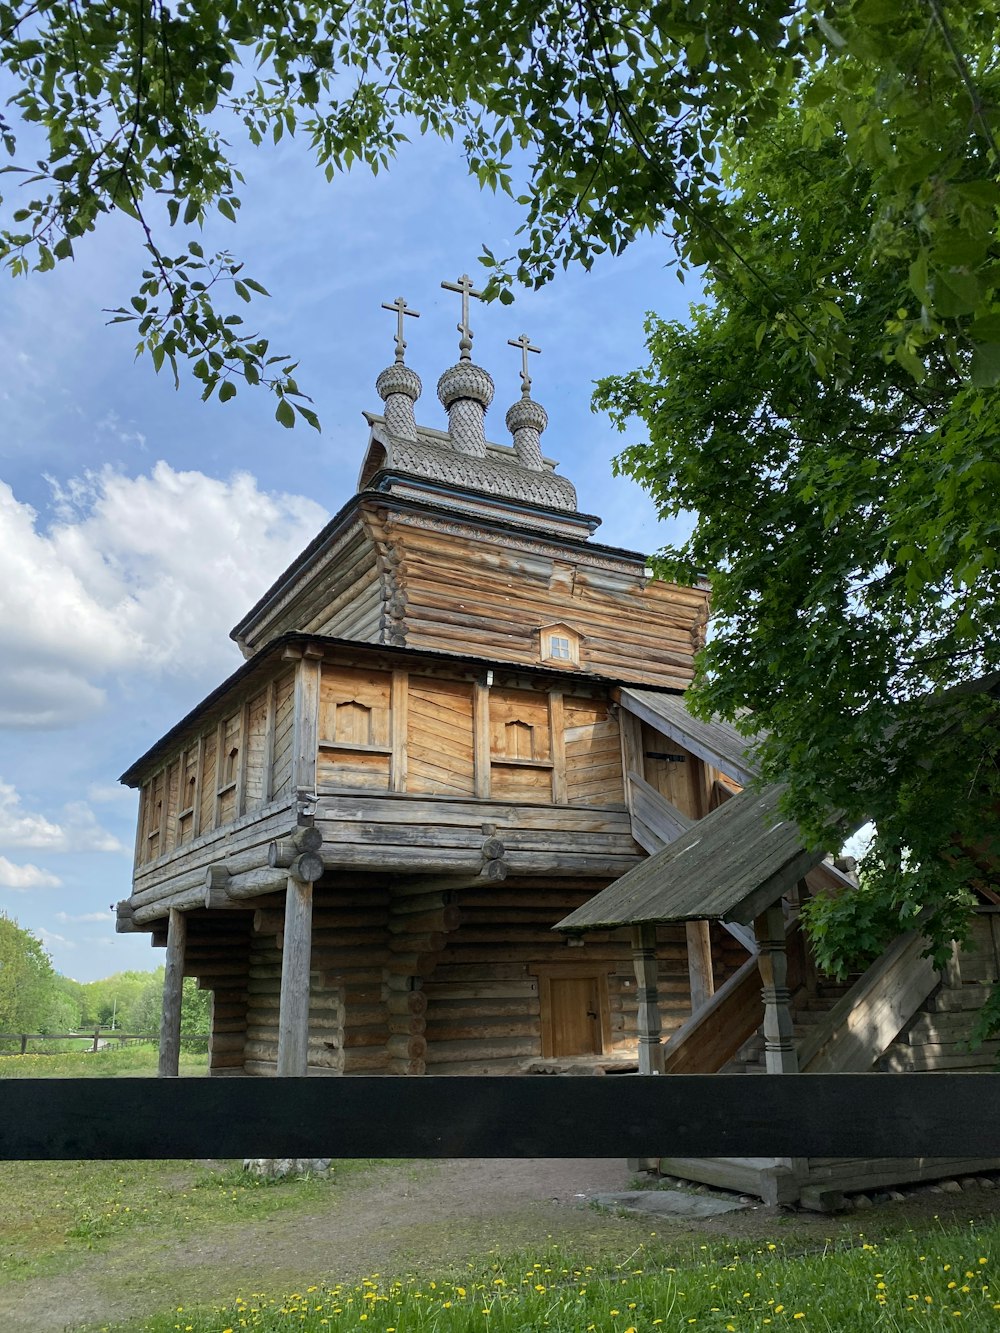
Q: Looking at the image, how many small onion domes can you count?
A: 3